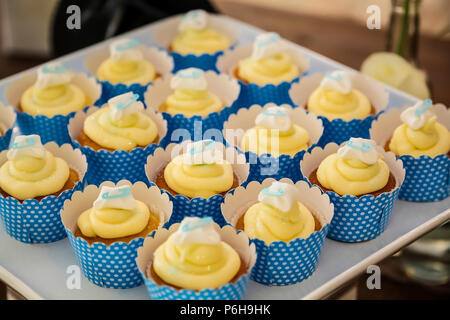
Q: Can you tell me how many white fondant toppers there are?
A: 15